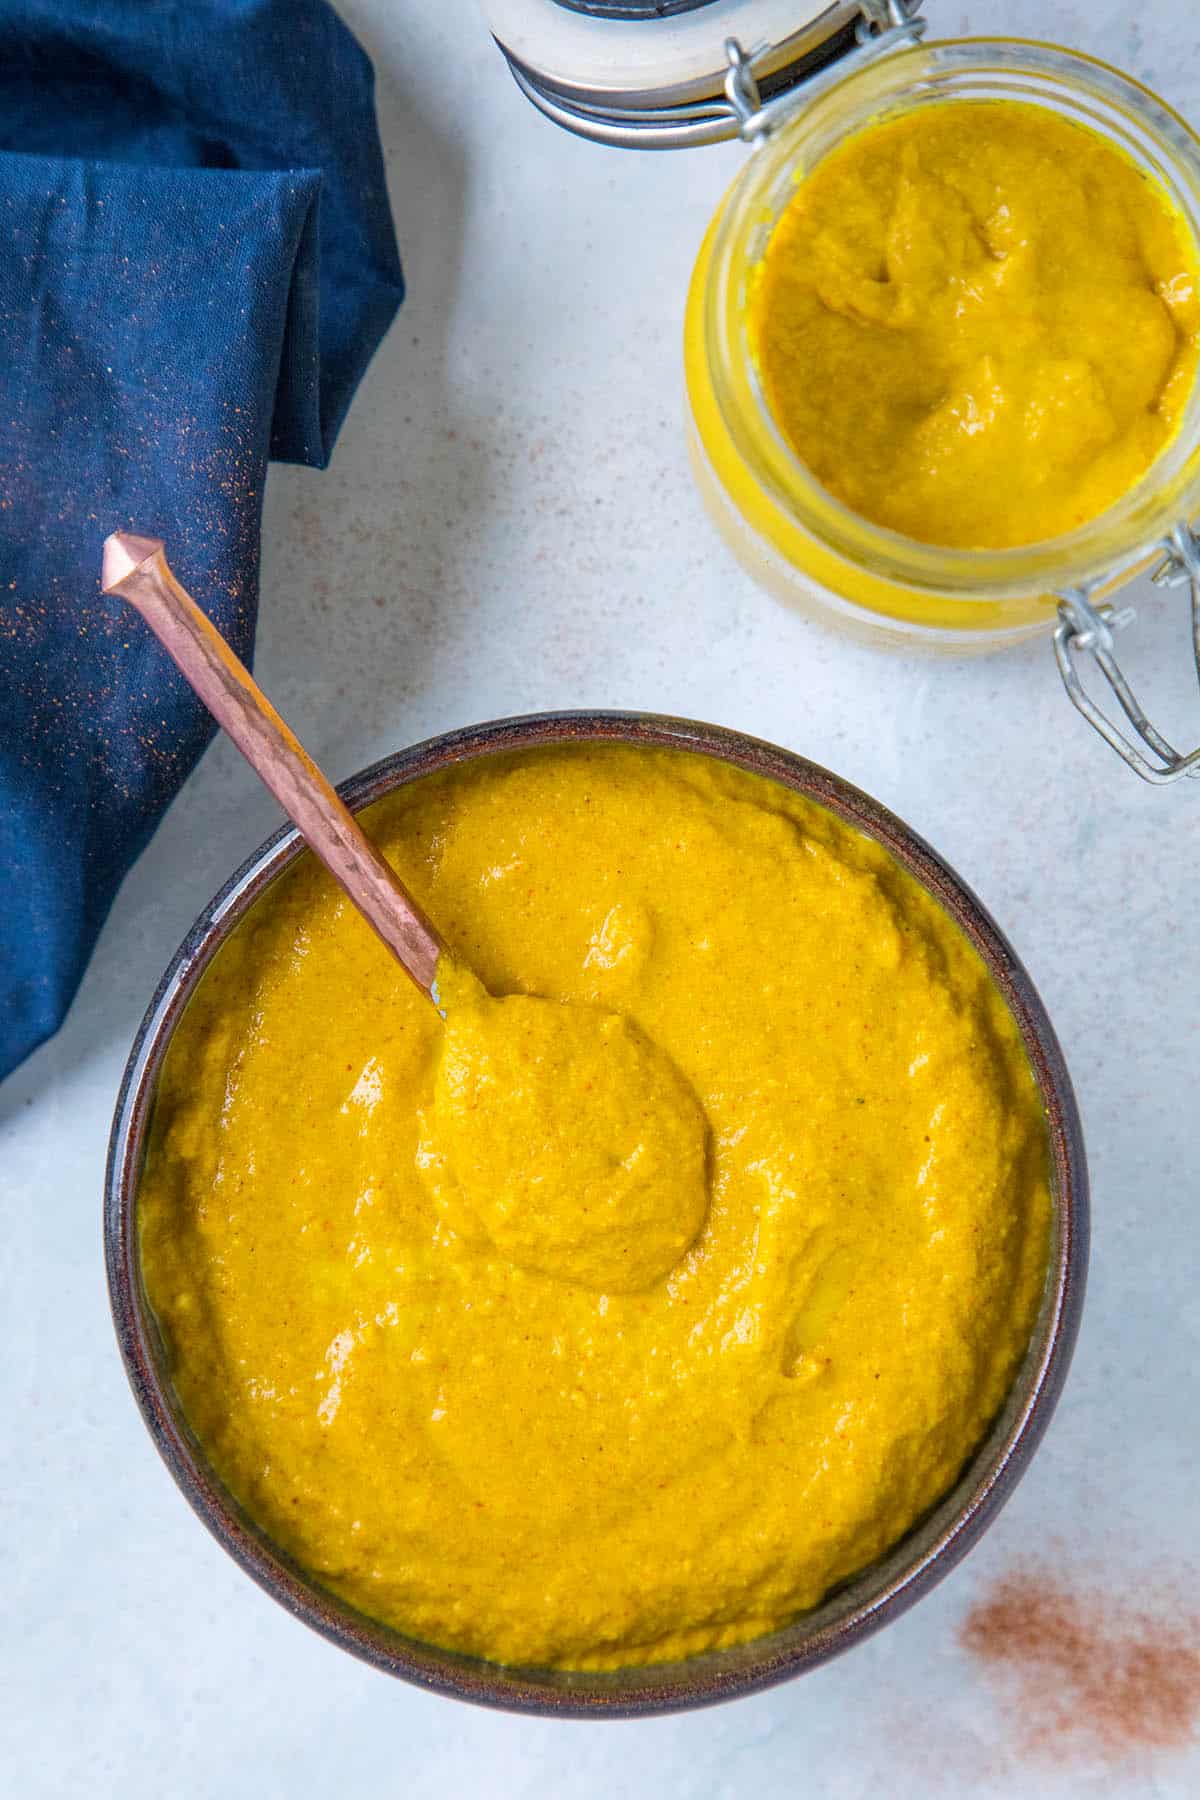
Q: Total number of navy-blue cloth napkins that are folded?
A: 1